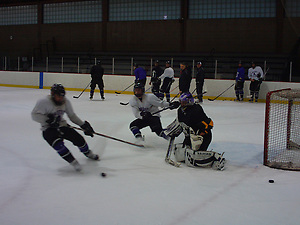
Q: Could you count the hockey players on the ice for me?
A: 11